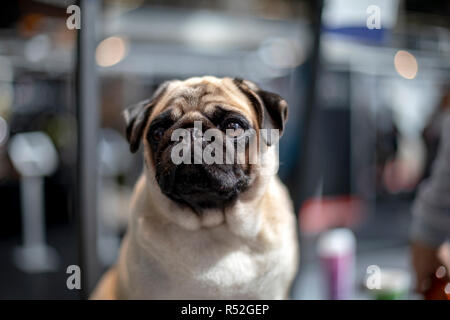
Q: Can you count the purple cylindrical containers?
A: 1